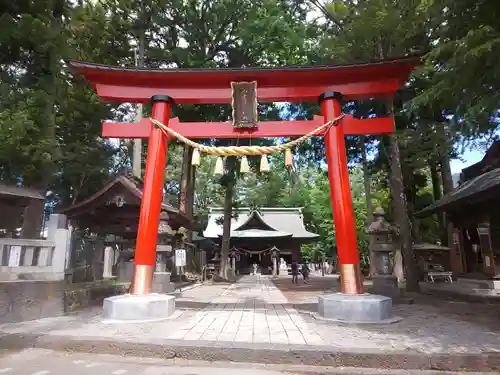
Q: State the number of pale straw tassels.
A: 5